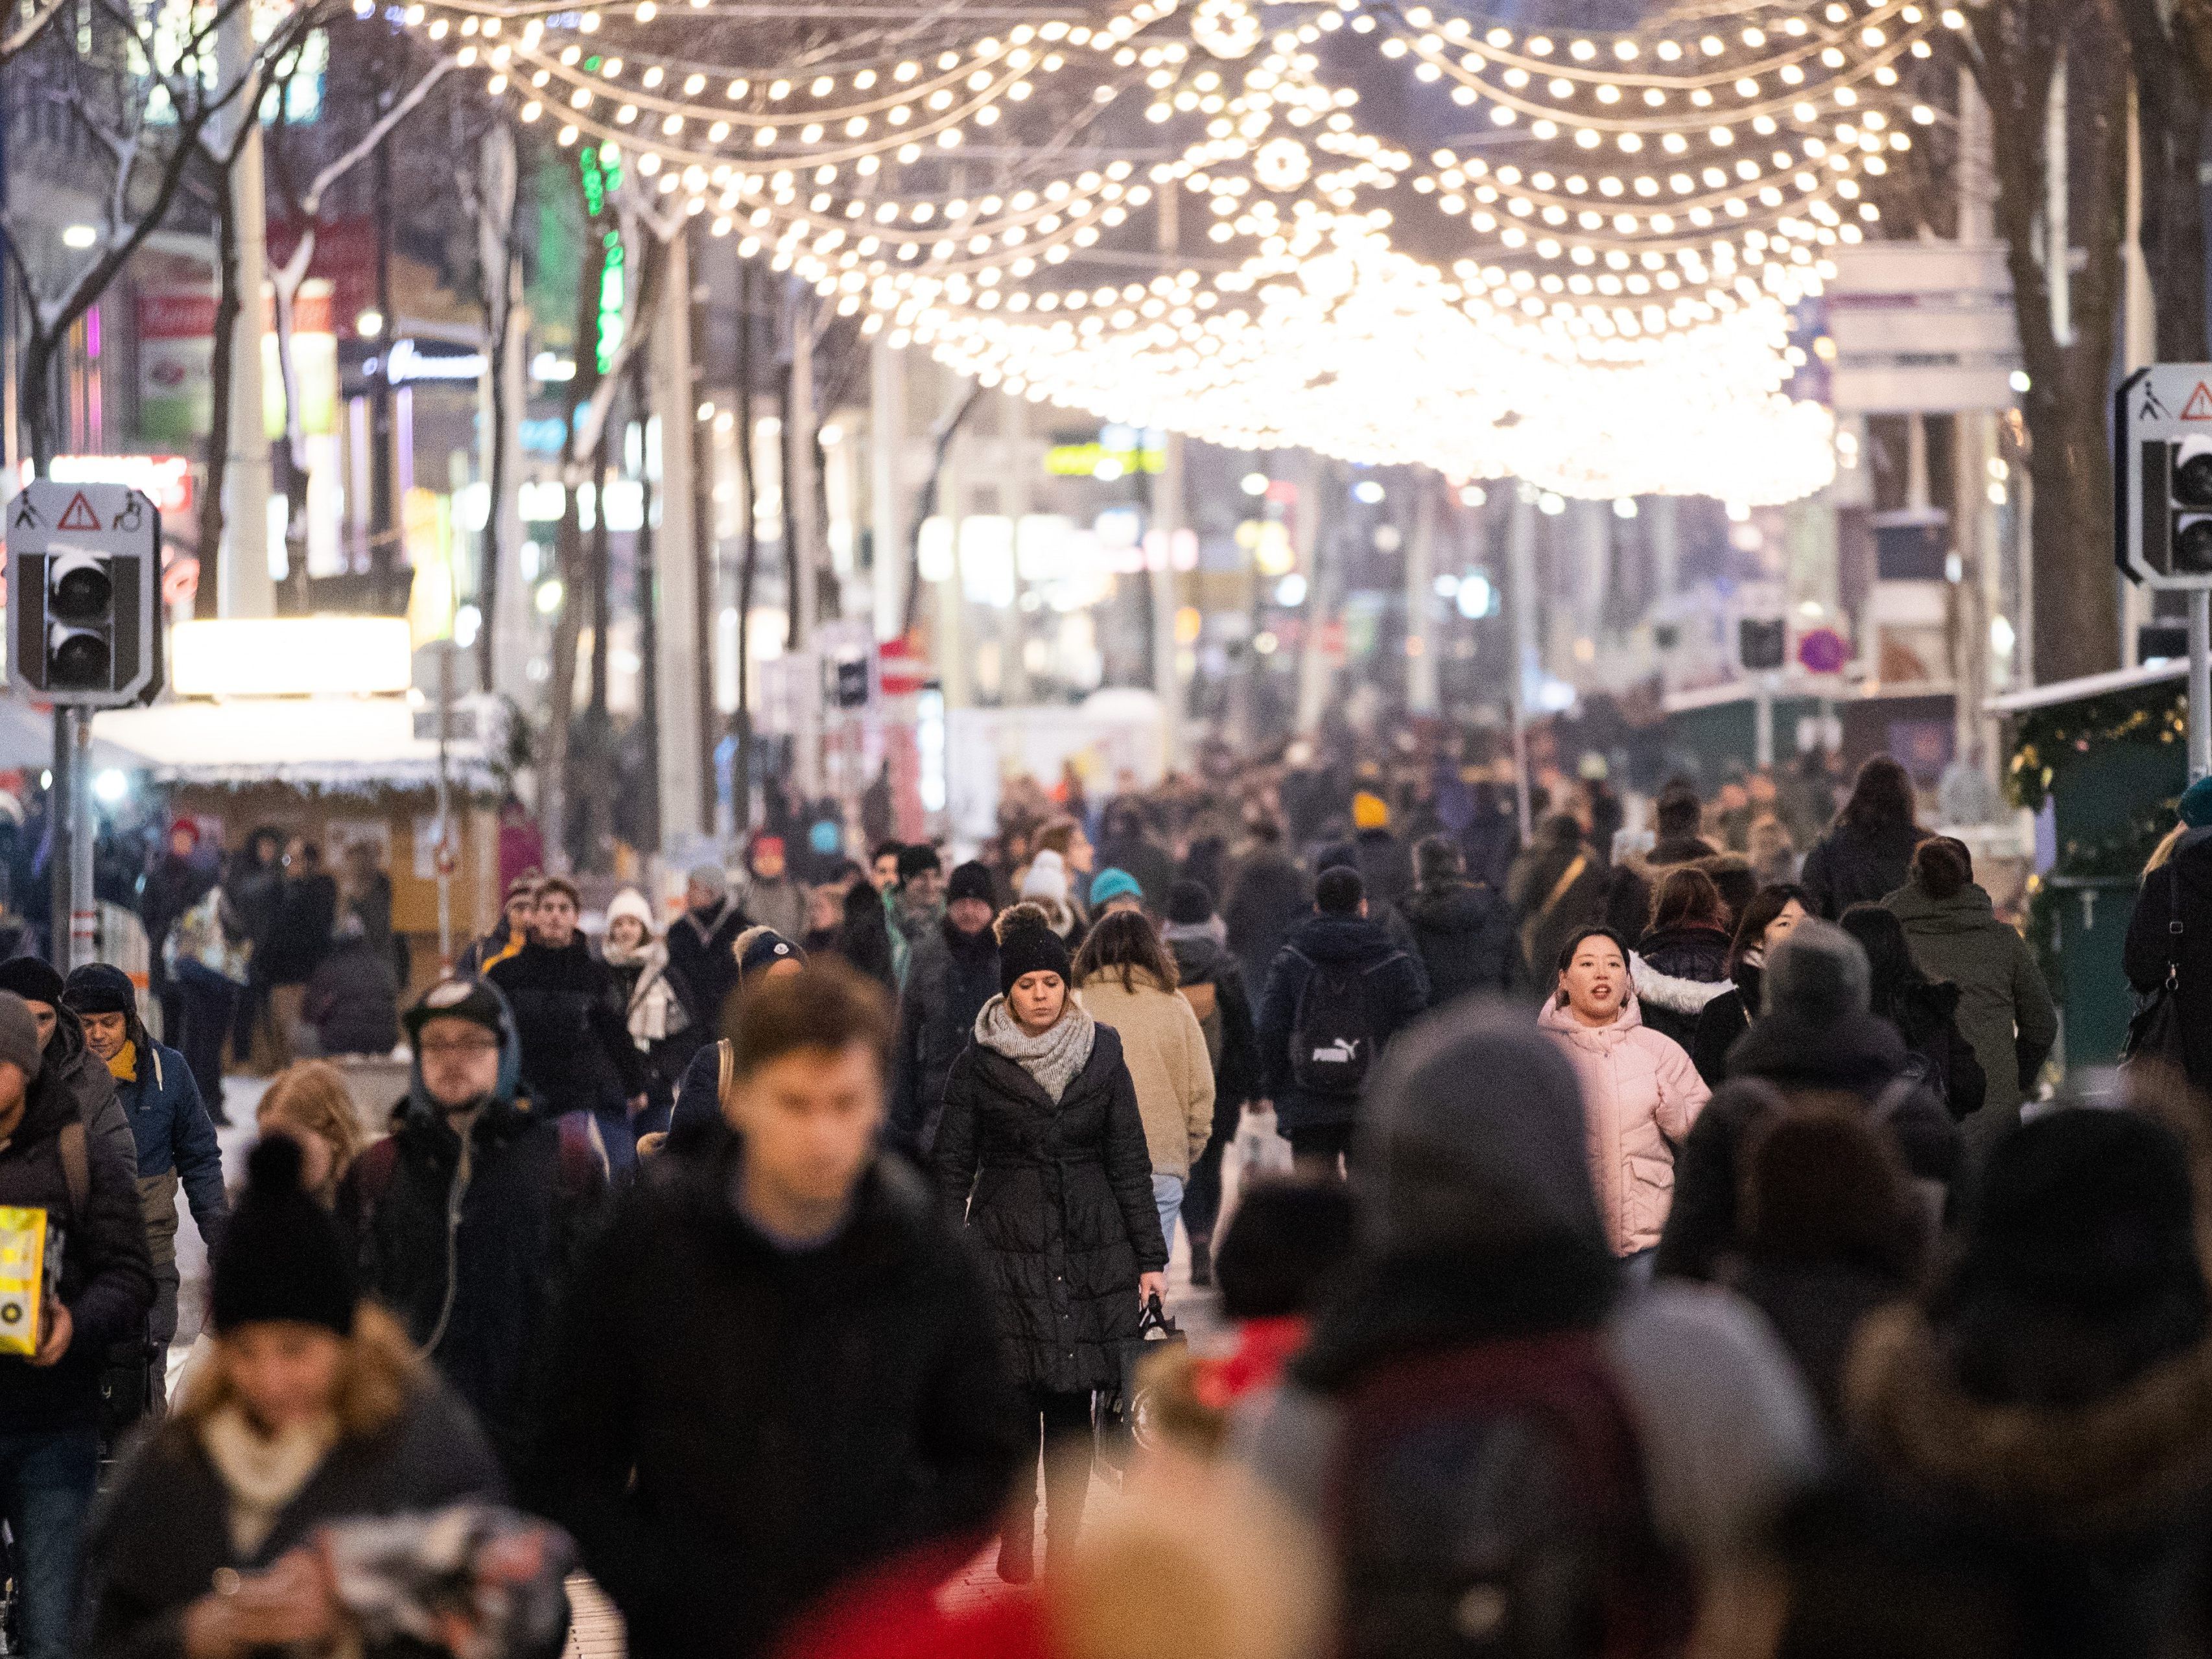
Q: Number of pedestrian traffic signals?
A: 2